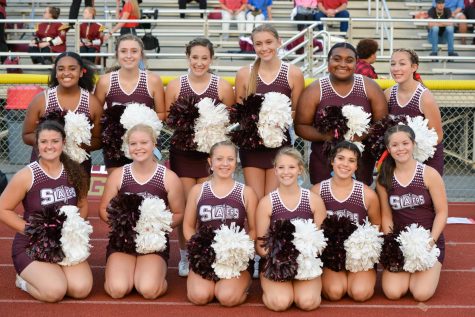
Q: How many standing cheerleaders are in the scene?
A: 6